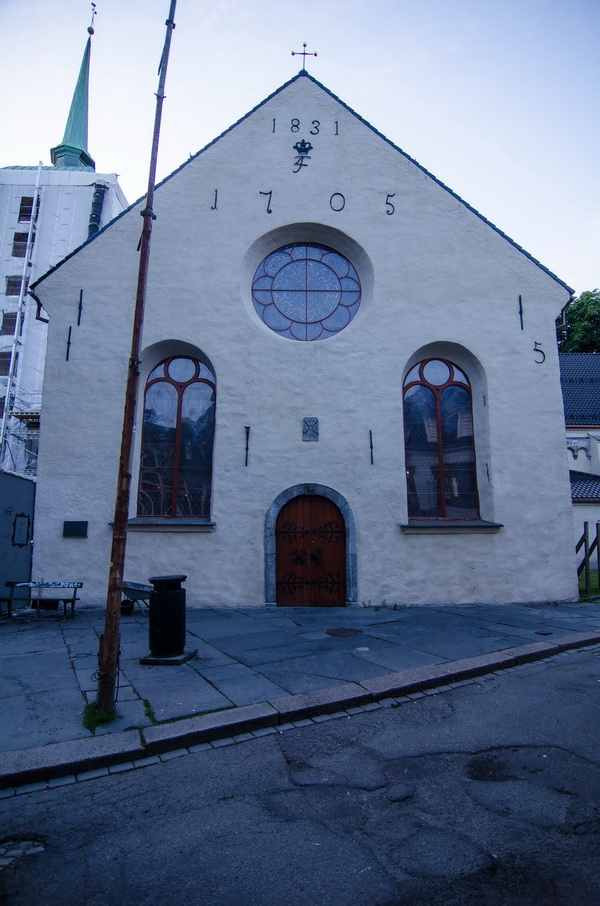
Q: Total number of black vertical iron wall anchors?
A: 5